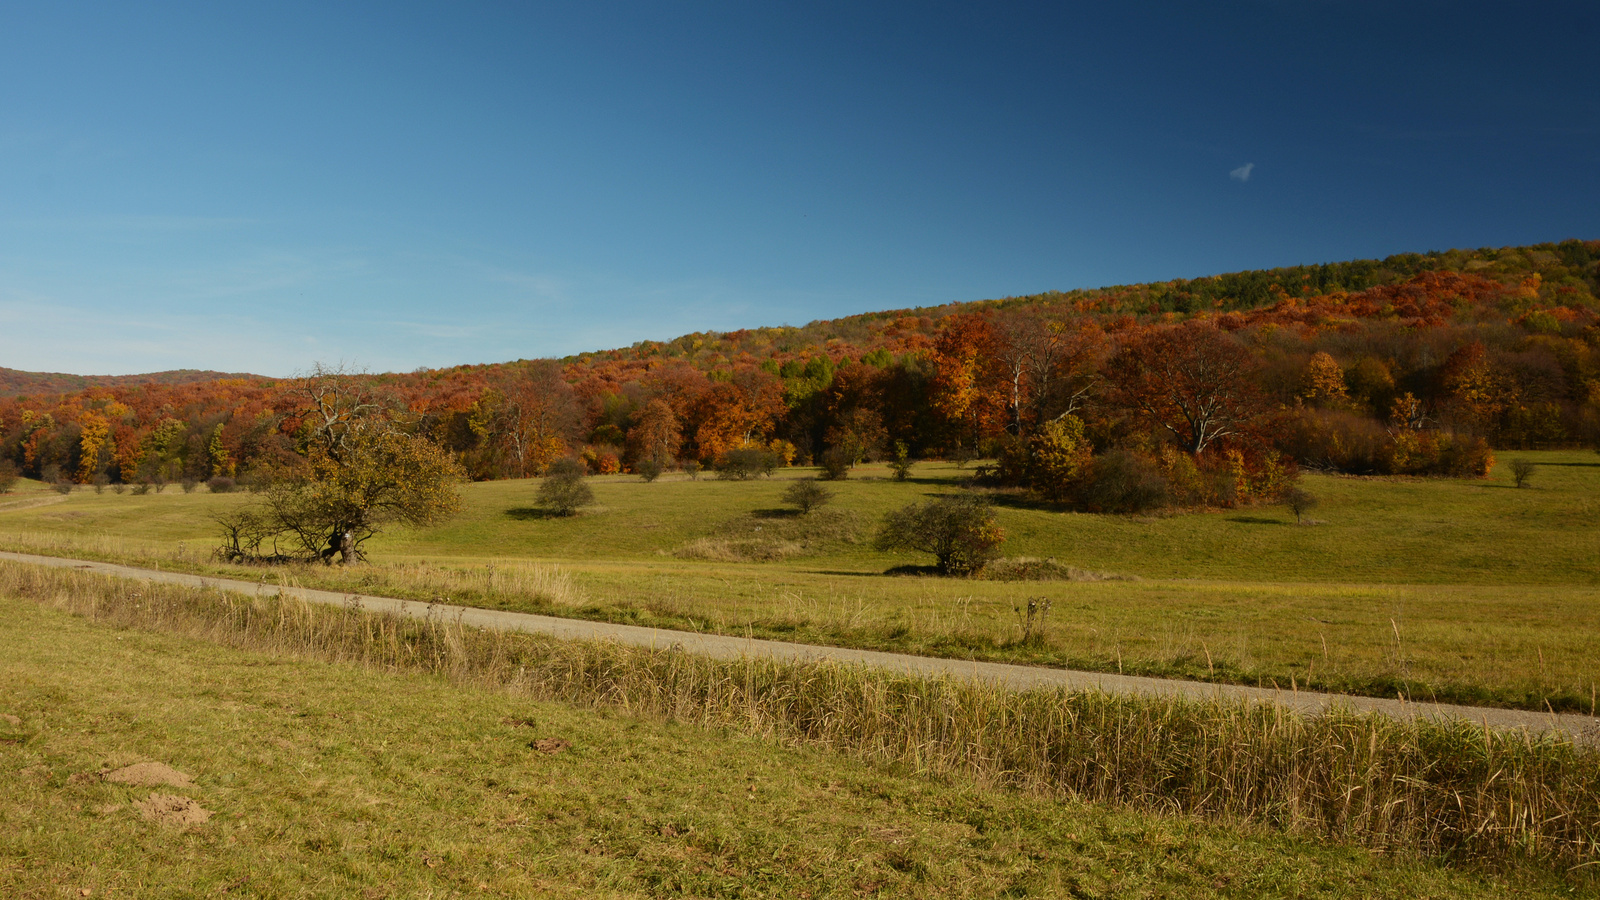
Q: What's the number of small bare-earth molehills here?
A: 3